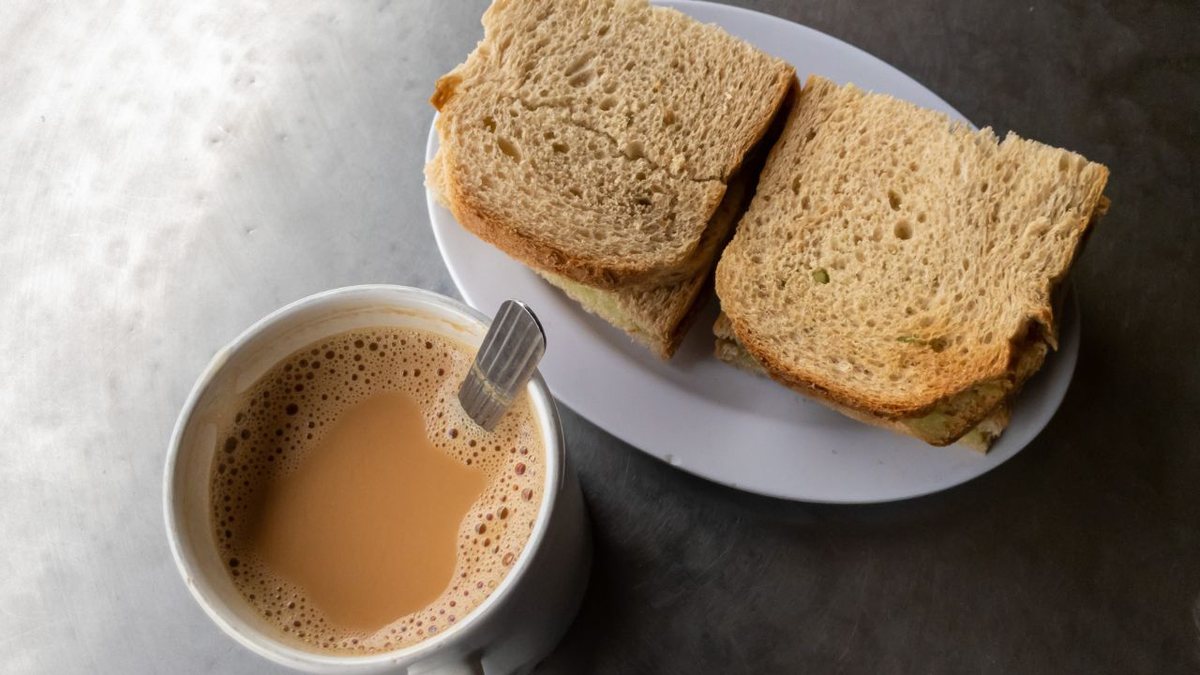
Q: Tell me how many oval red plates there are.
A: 0